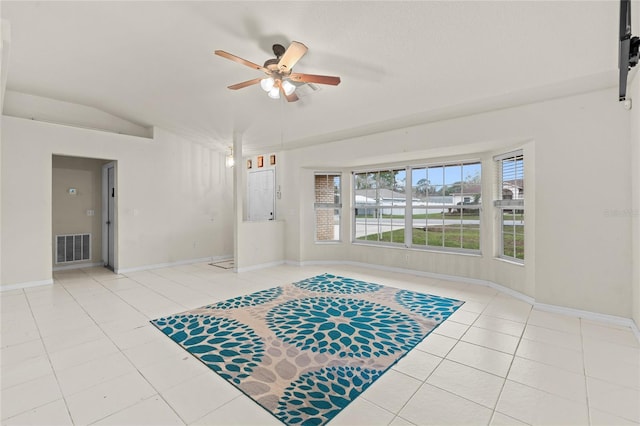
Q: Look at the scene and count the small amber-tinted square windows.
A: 3